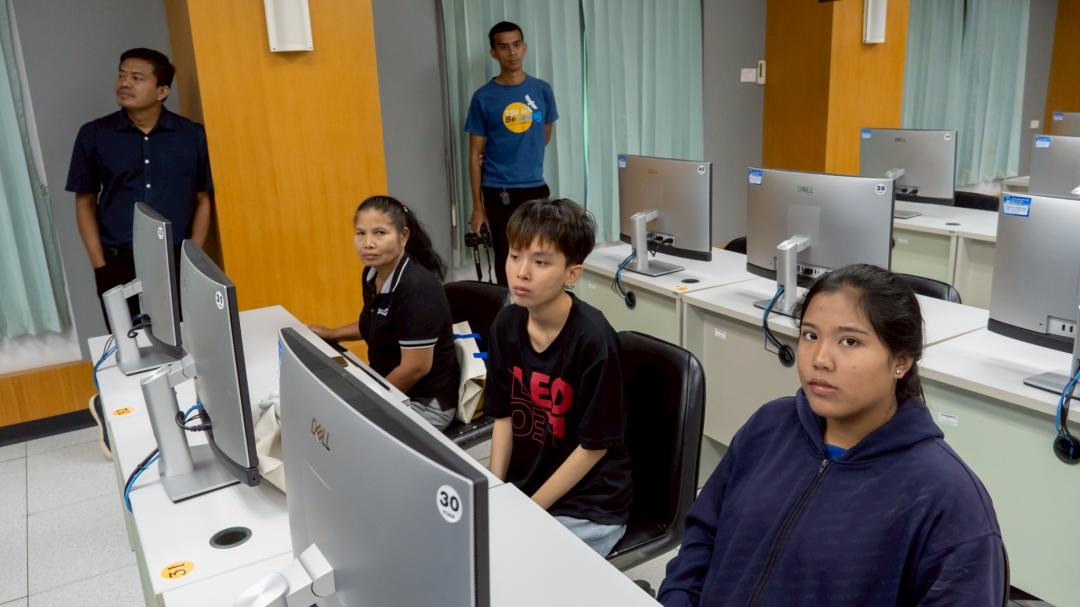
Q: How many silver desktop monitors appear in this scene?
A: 9